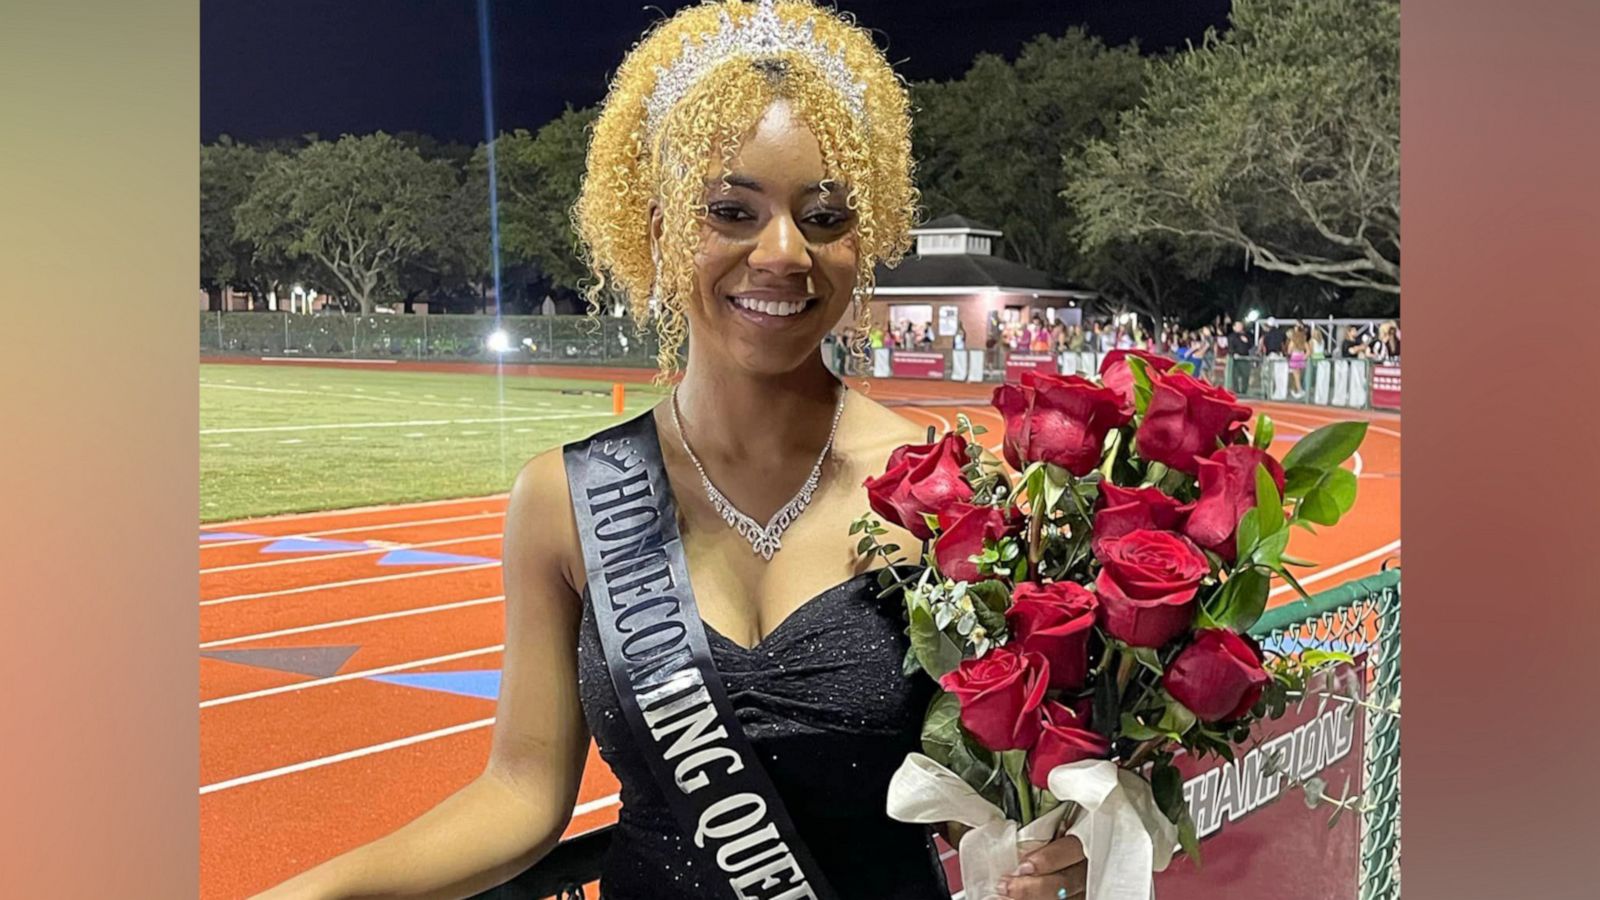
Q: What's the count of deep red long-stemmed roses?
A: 12